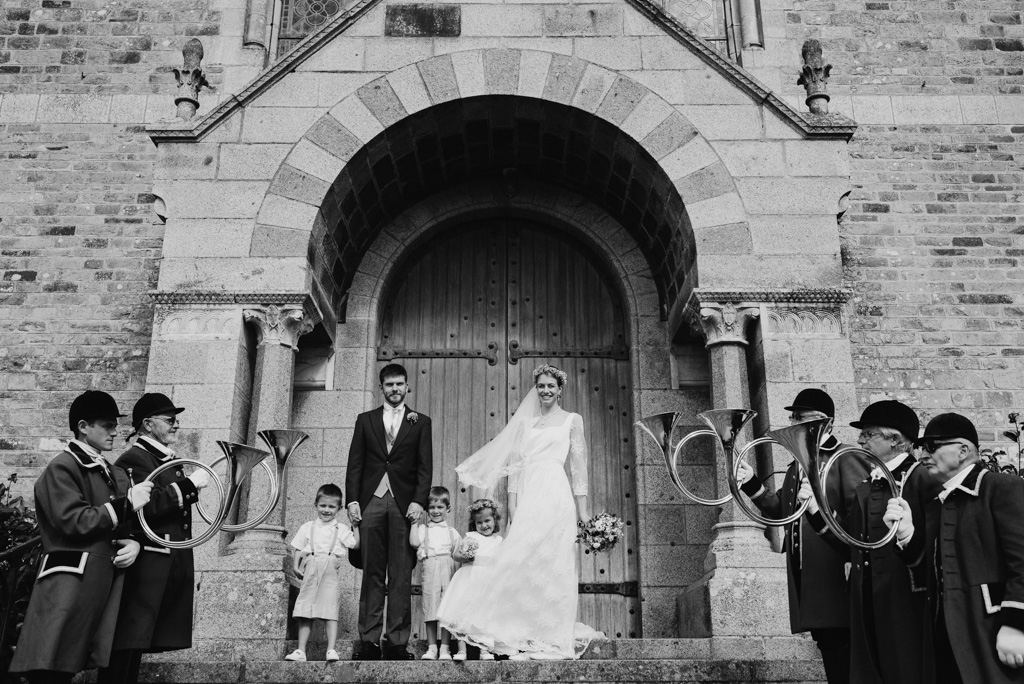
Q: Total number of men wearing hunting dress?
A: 5